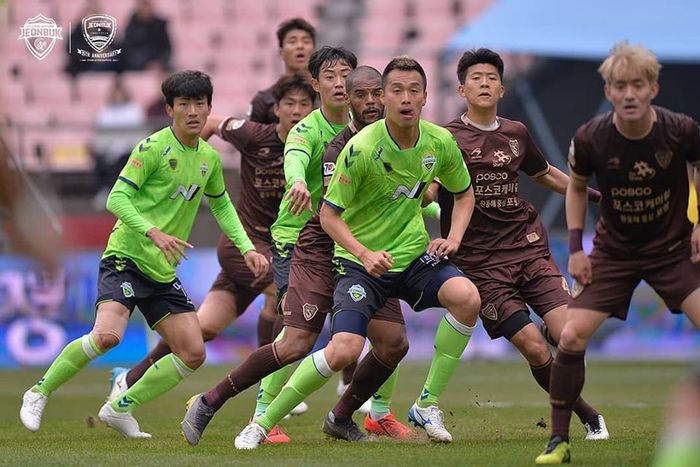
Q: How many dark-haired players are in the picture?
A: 7